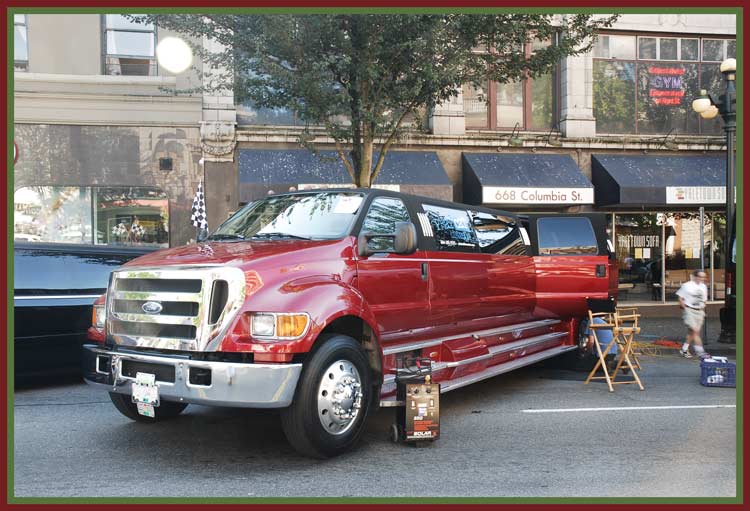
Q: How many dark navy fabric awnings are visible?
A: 3